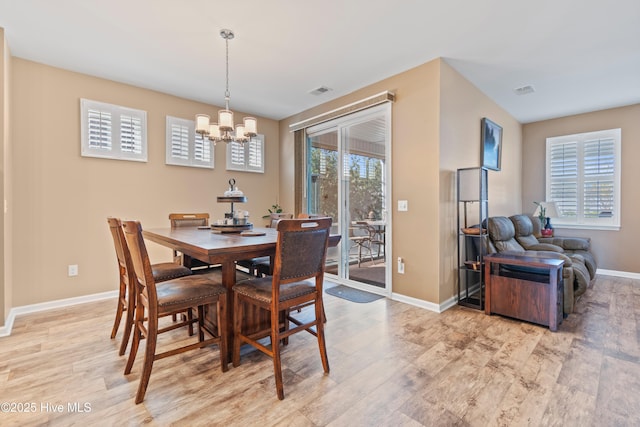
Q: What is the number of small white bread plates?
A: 0